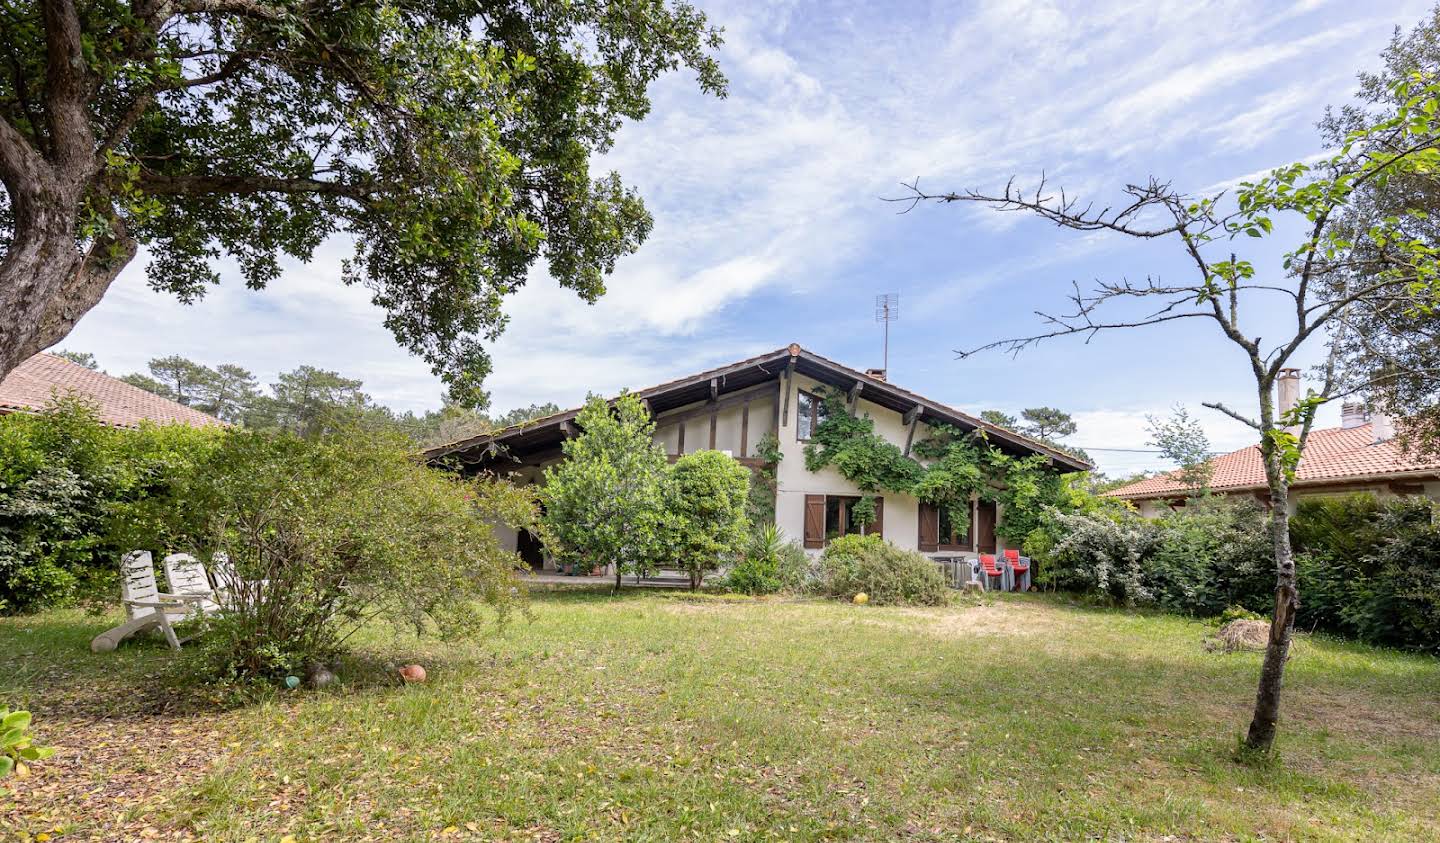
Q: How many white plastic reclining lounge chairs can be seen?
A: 3